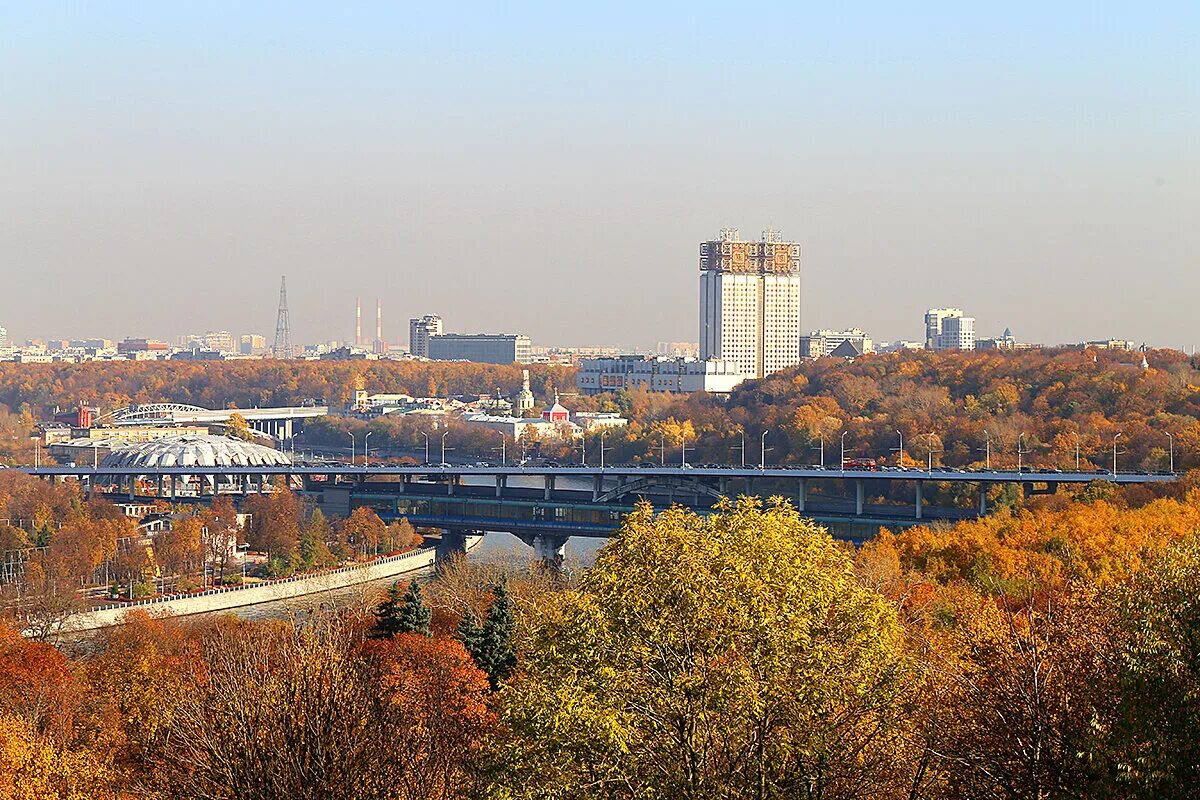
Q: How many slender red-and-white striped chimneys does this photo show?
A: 2